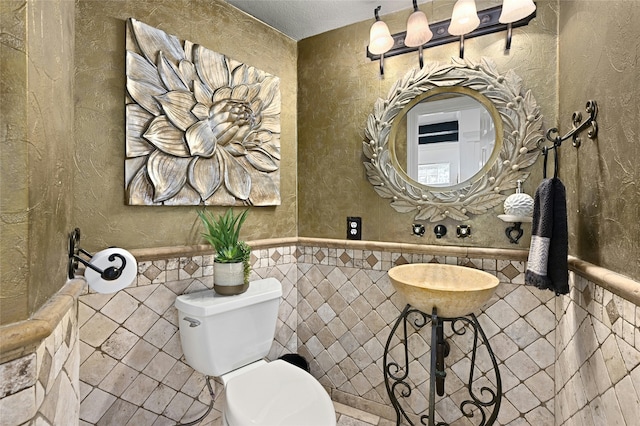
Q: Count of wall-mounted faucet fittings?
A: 3